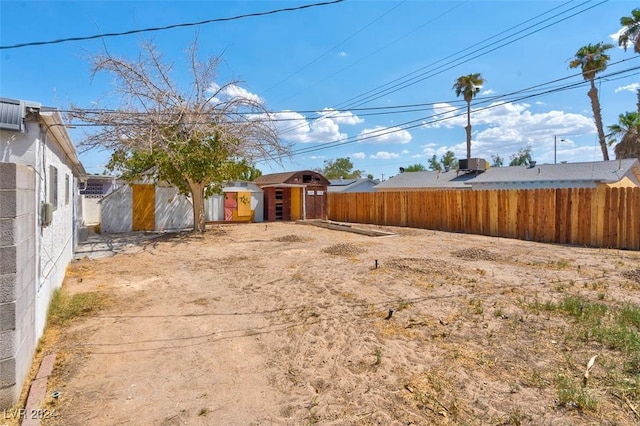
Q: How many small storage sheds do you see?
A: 3